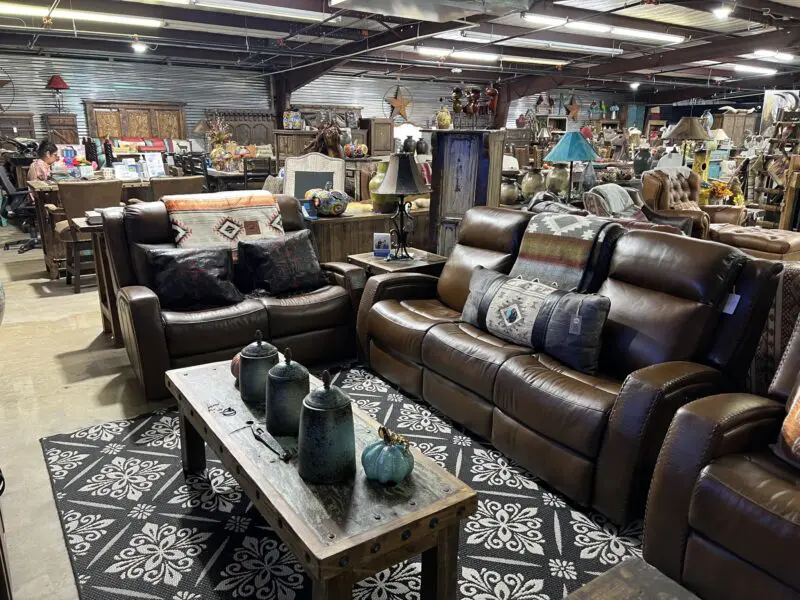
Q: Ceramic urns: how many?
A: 3